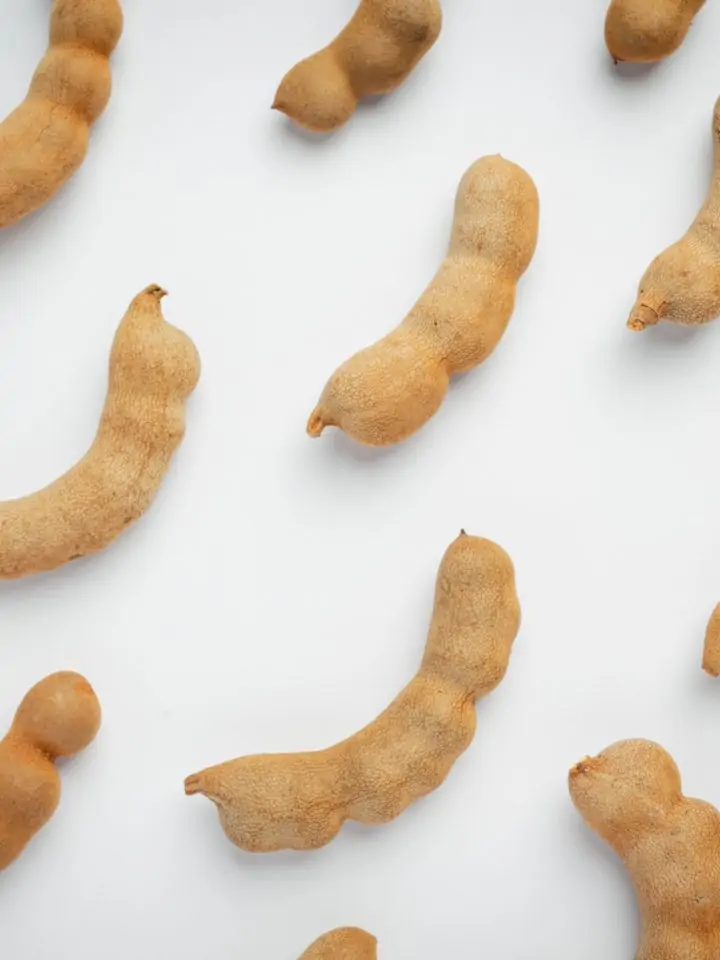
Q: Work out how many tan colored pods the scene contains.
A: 11